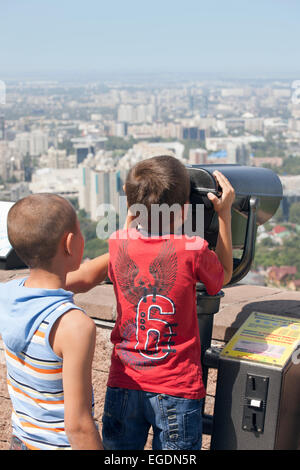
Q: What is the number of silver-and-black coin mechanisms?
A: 1